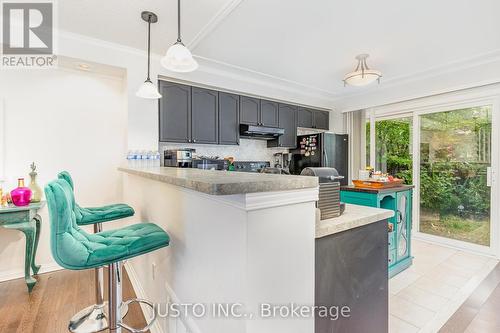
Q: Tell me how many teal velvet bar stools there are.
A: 2